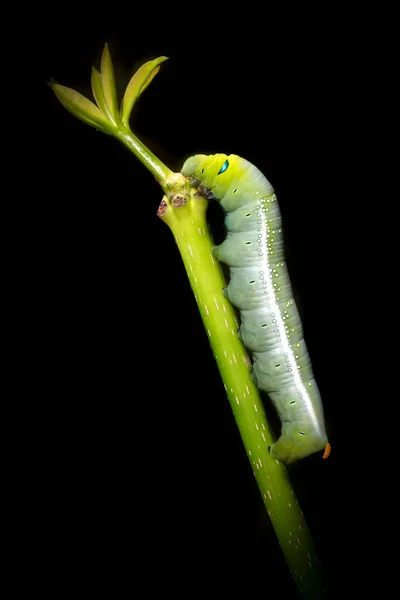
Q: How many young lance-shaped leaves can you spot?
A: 4